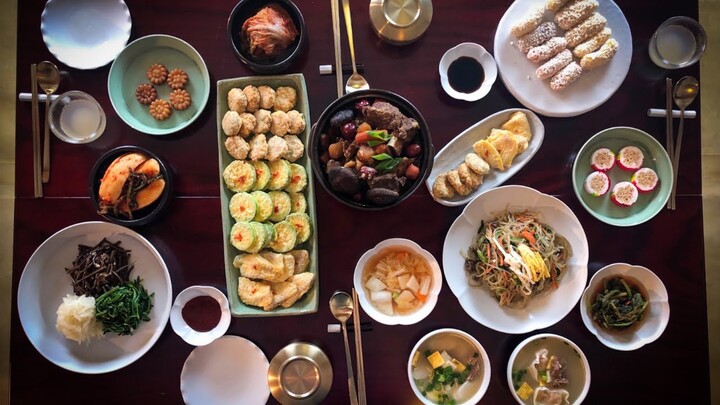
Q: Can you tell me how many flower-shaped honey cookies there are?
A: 5